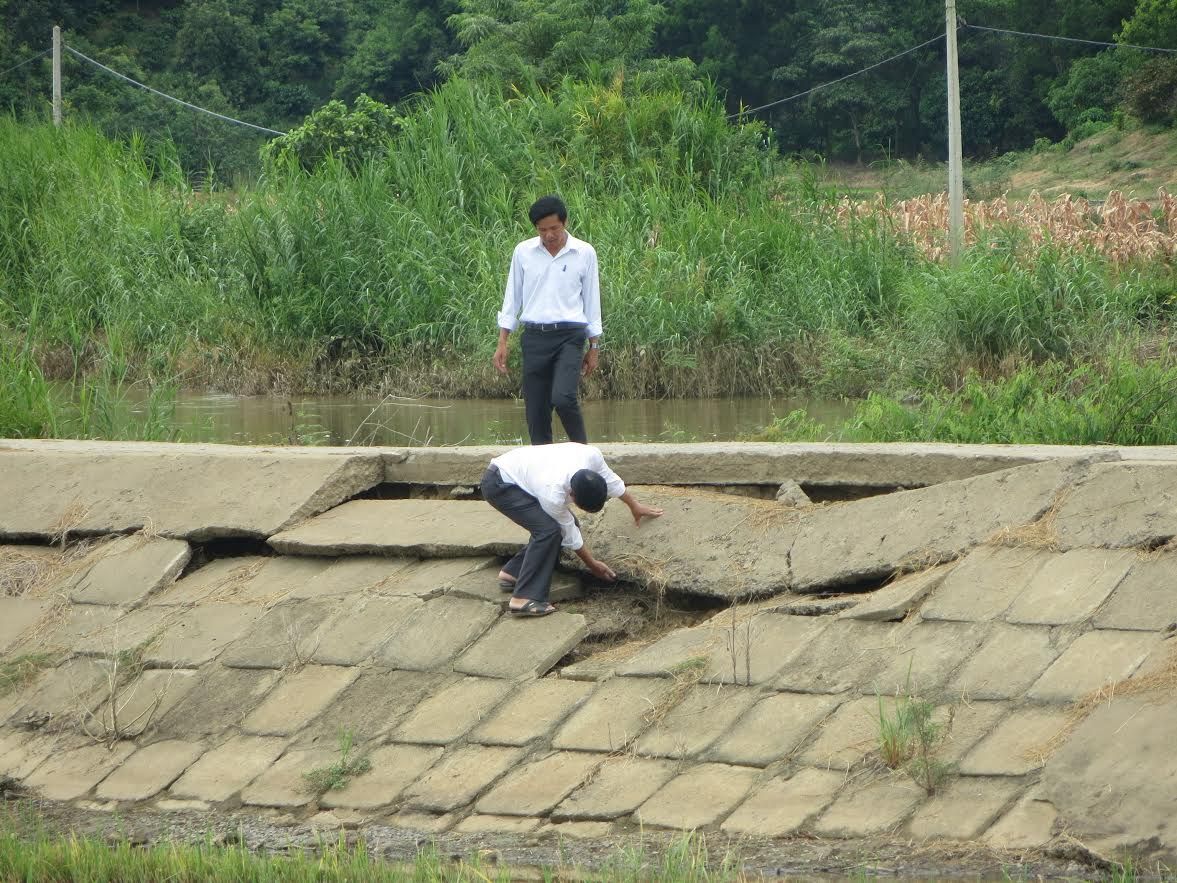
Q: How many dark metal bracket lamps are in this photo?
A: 0